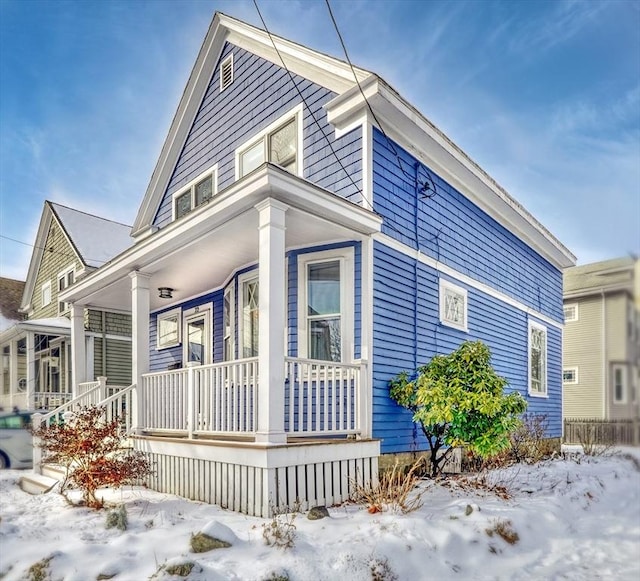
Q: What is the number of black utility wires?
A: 2